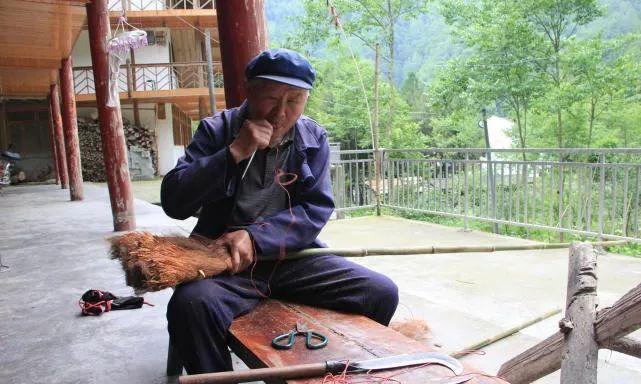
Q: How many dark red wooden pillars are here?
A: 5